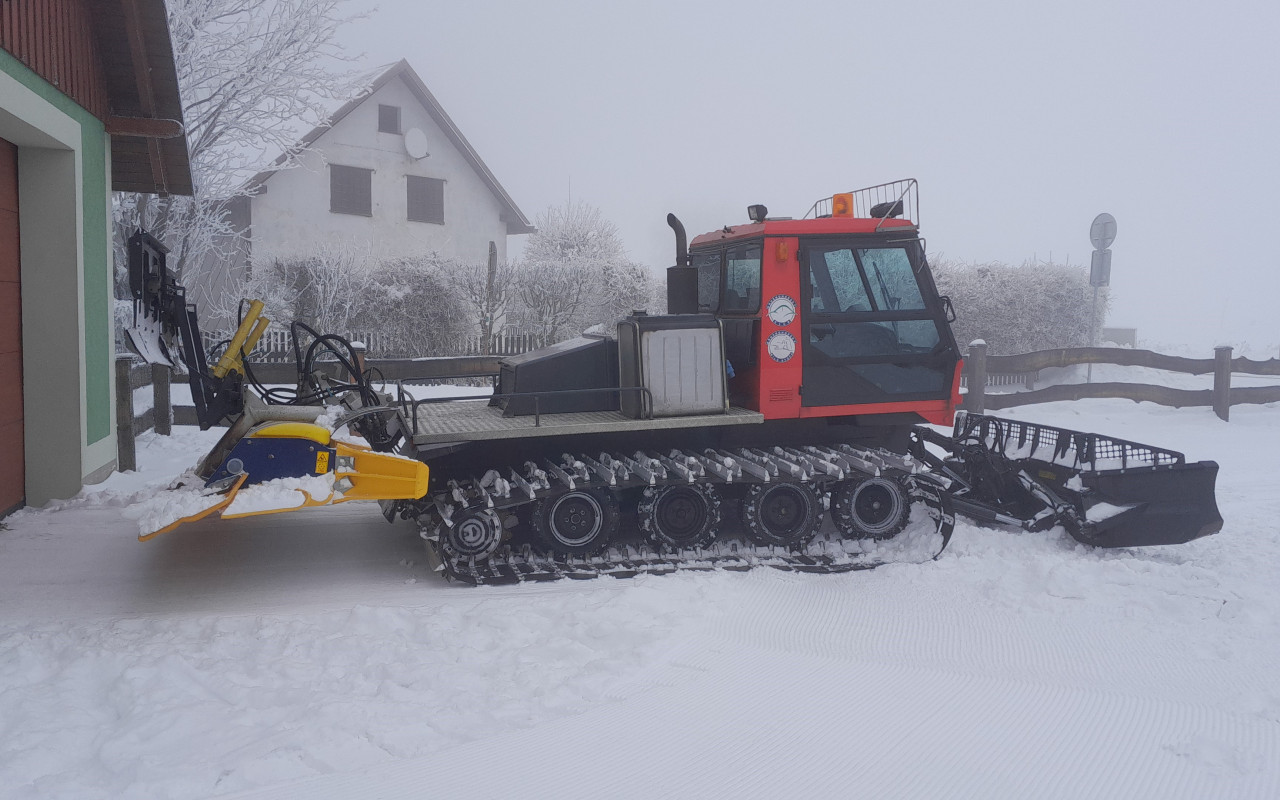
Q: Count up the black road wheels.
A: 4